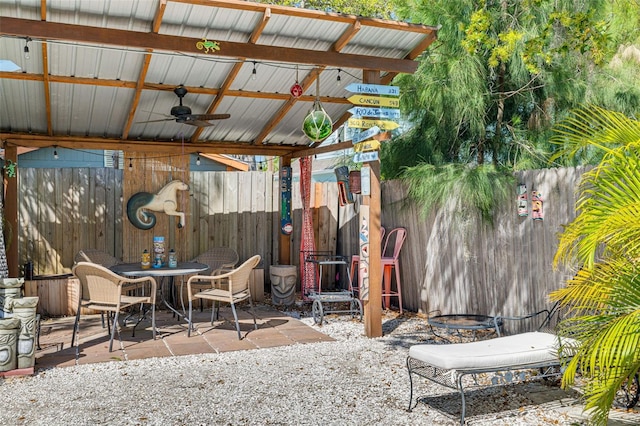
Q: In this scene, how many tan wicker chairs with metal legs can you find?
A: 4